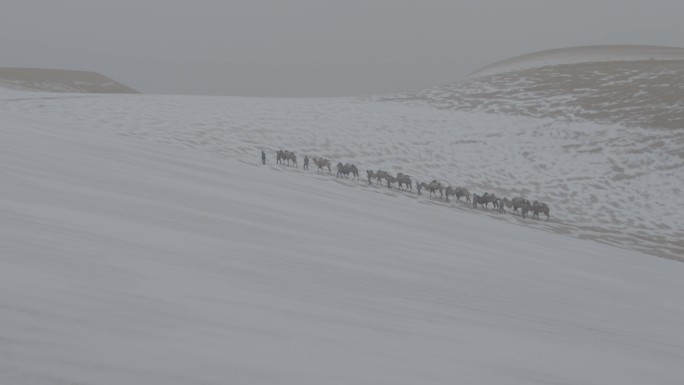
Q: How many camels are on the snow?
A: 10